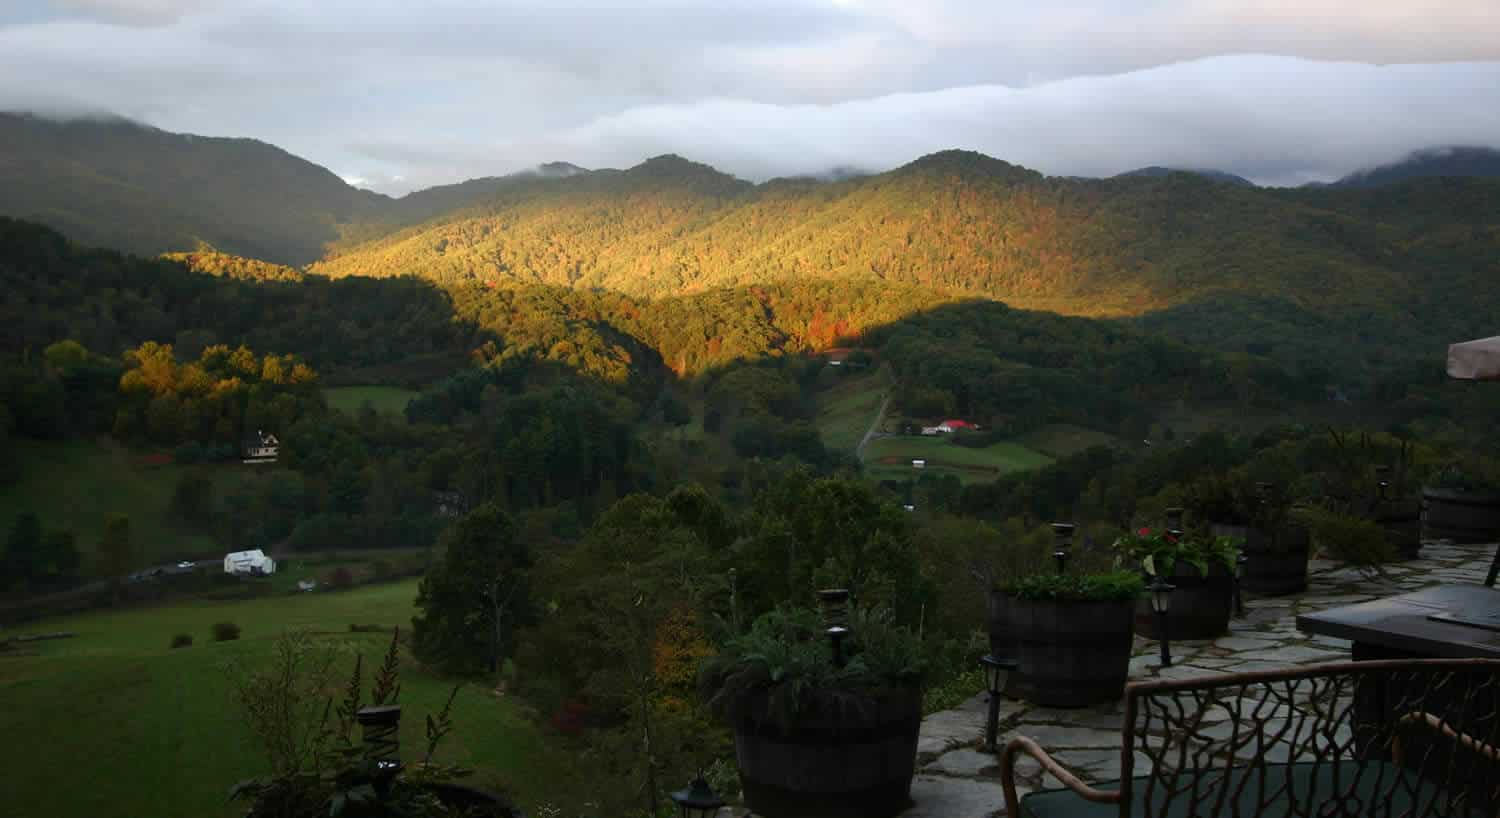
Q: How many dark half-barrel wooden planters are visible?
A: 7